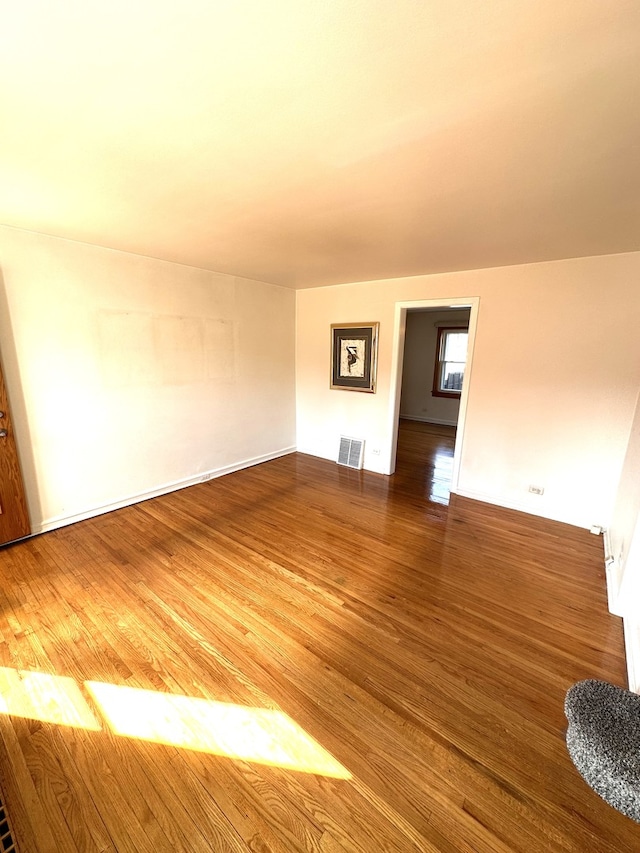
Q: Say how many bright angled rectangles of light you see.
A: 2